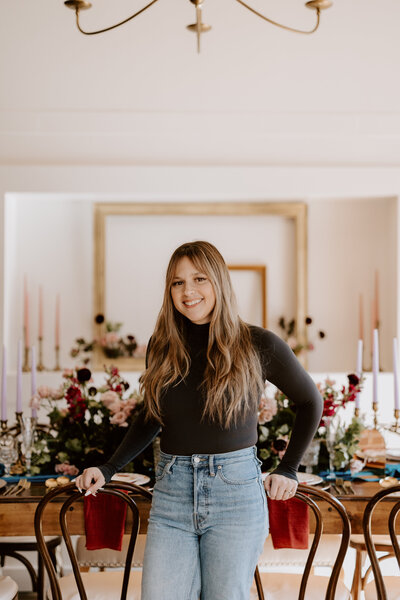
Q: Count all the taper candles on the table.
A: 6